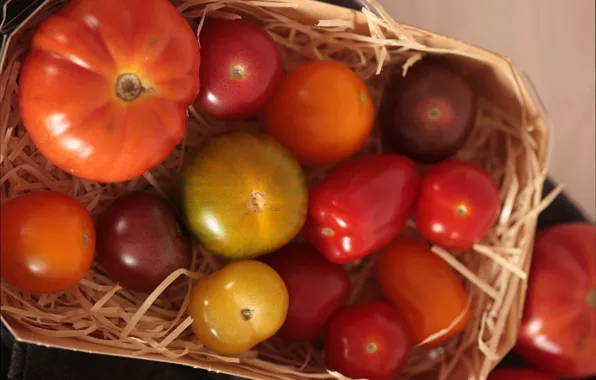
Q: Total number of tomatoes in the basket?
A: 13